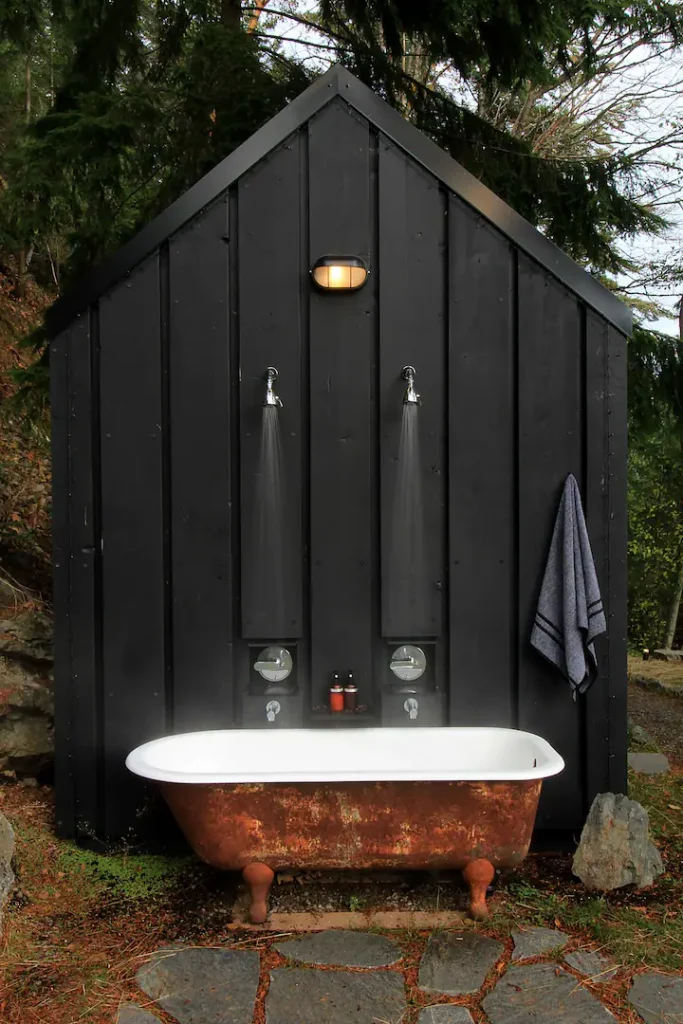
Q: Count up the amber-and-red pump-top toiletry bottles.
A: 2